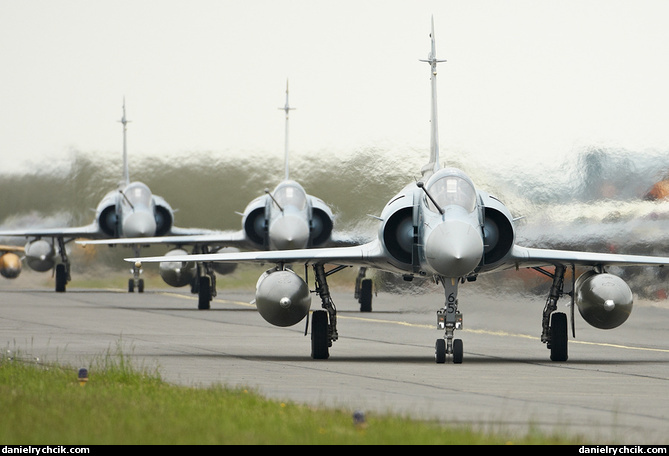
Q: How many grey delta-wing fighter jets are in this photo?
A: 3